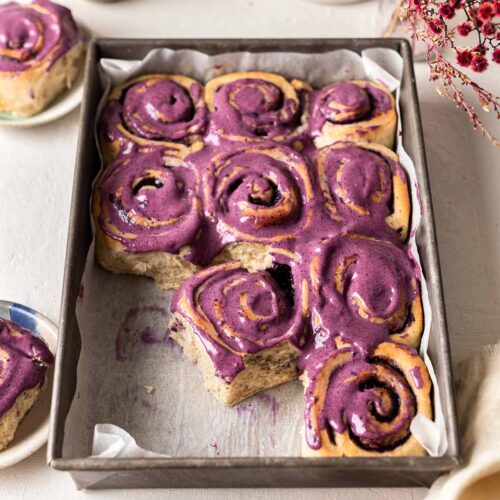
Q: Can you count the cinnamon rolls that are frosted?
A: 11